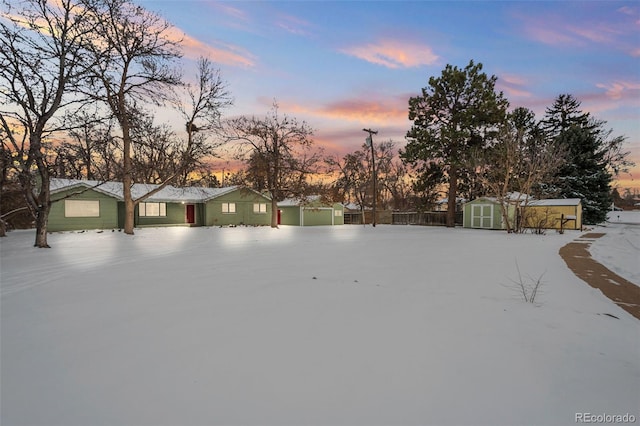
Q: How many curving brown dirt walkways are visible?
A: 1